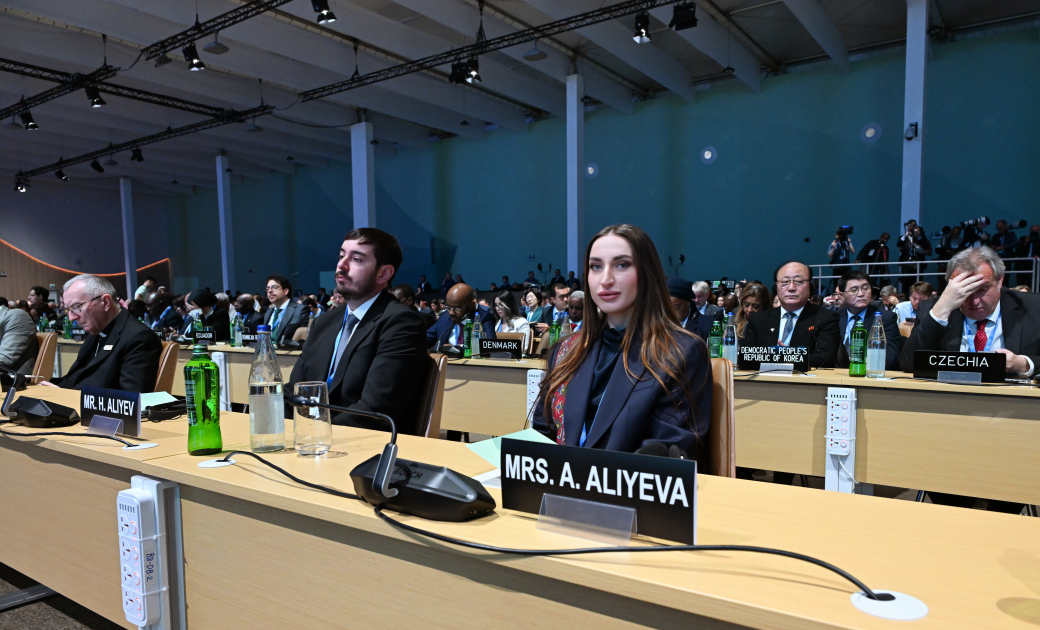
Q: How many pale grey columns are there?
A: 5